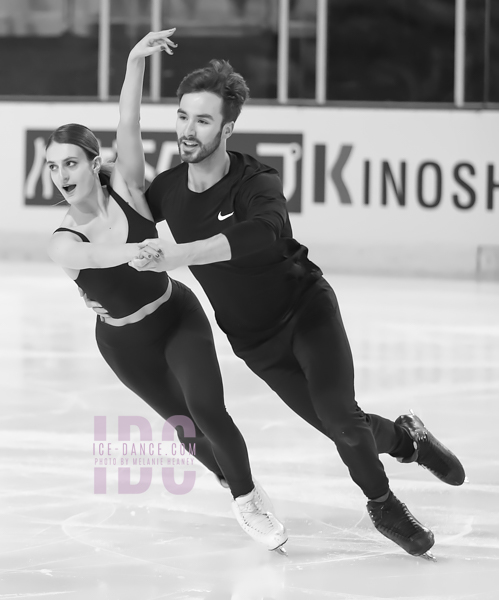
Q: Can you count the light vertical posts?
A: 5